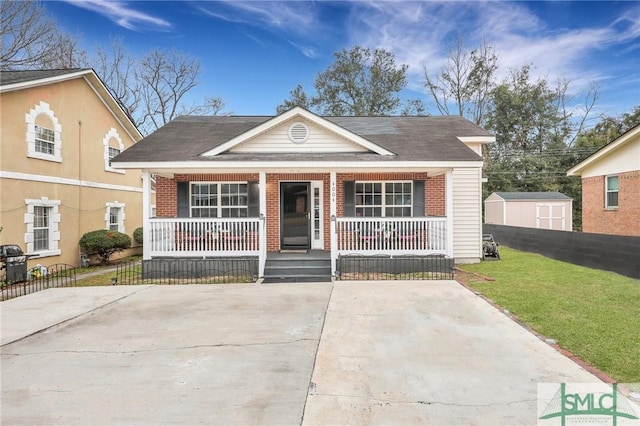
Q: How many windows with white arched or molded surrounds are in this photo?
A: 4